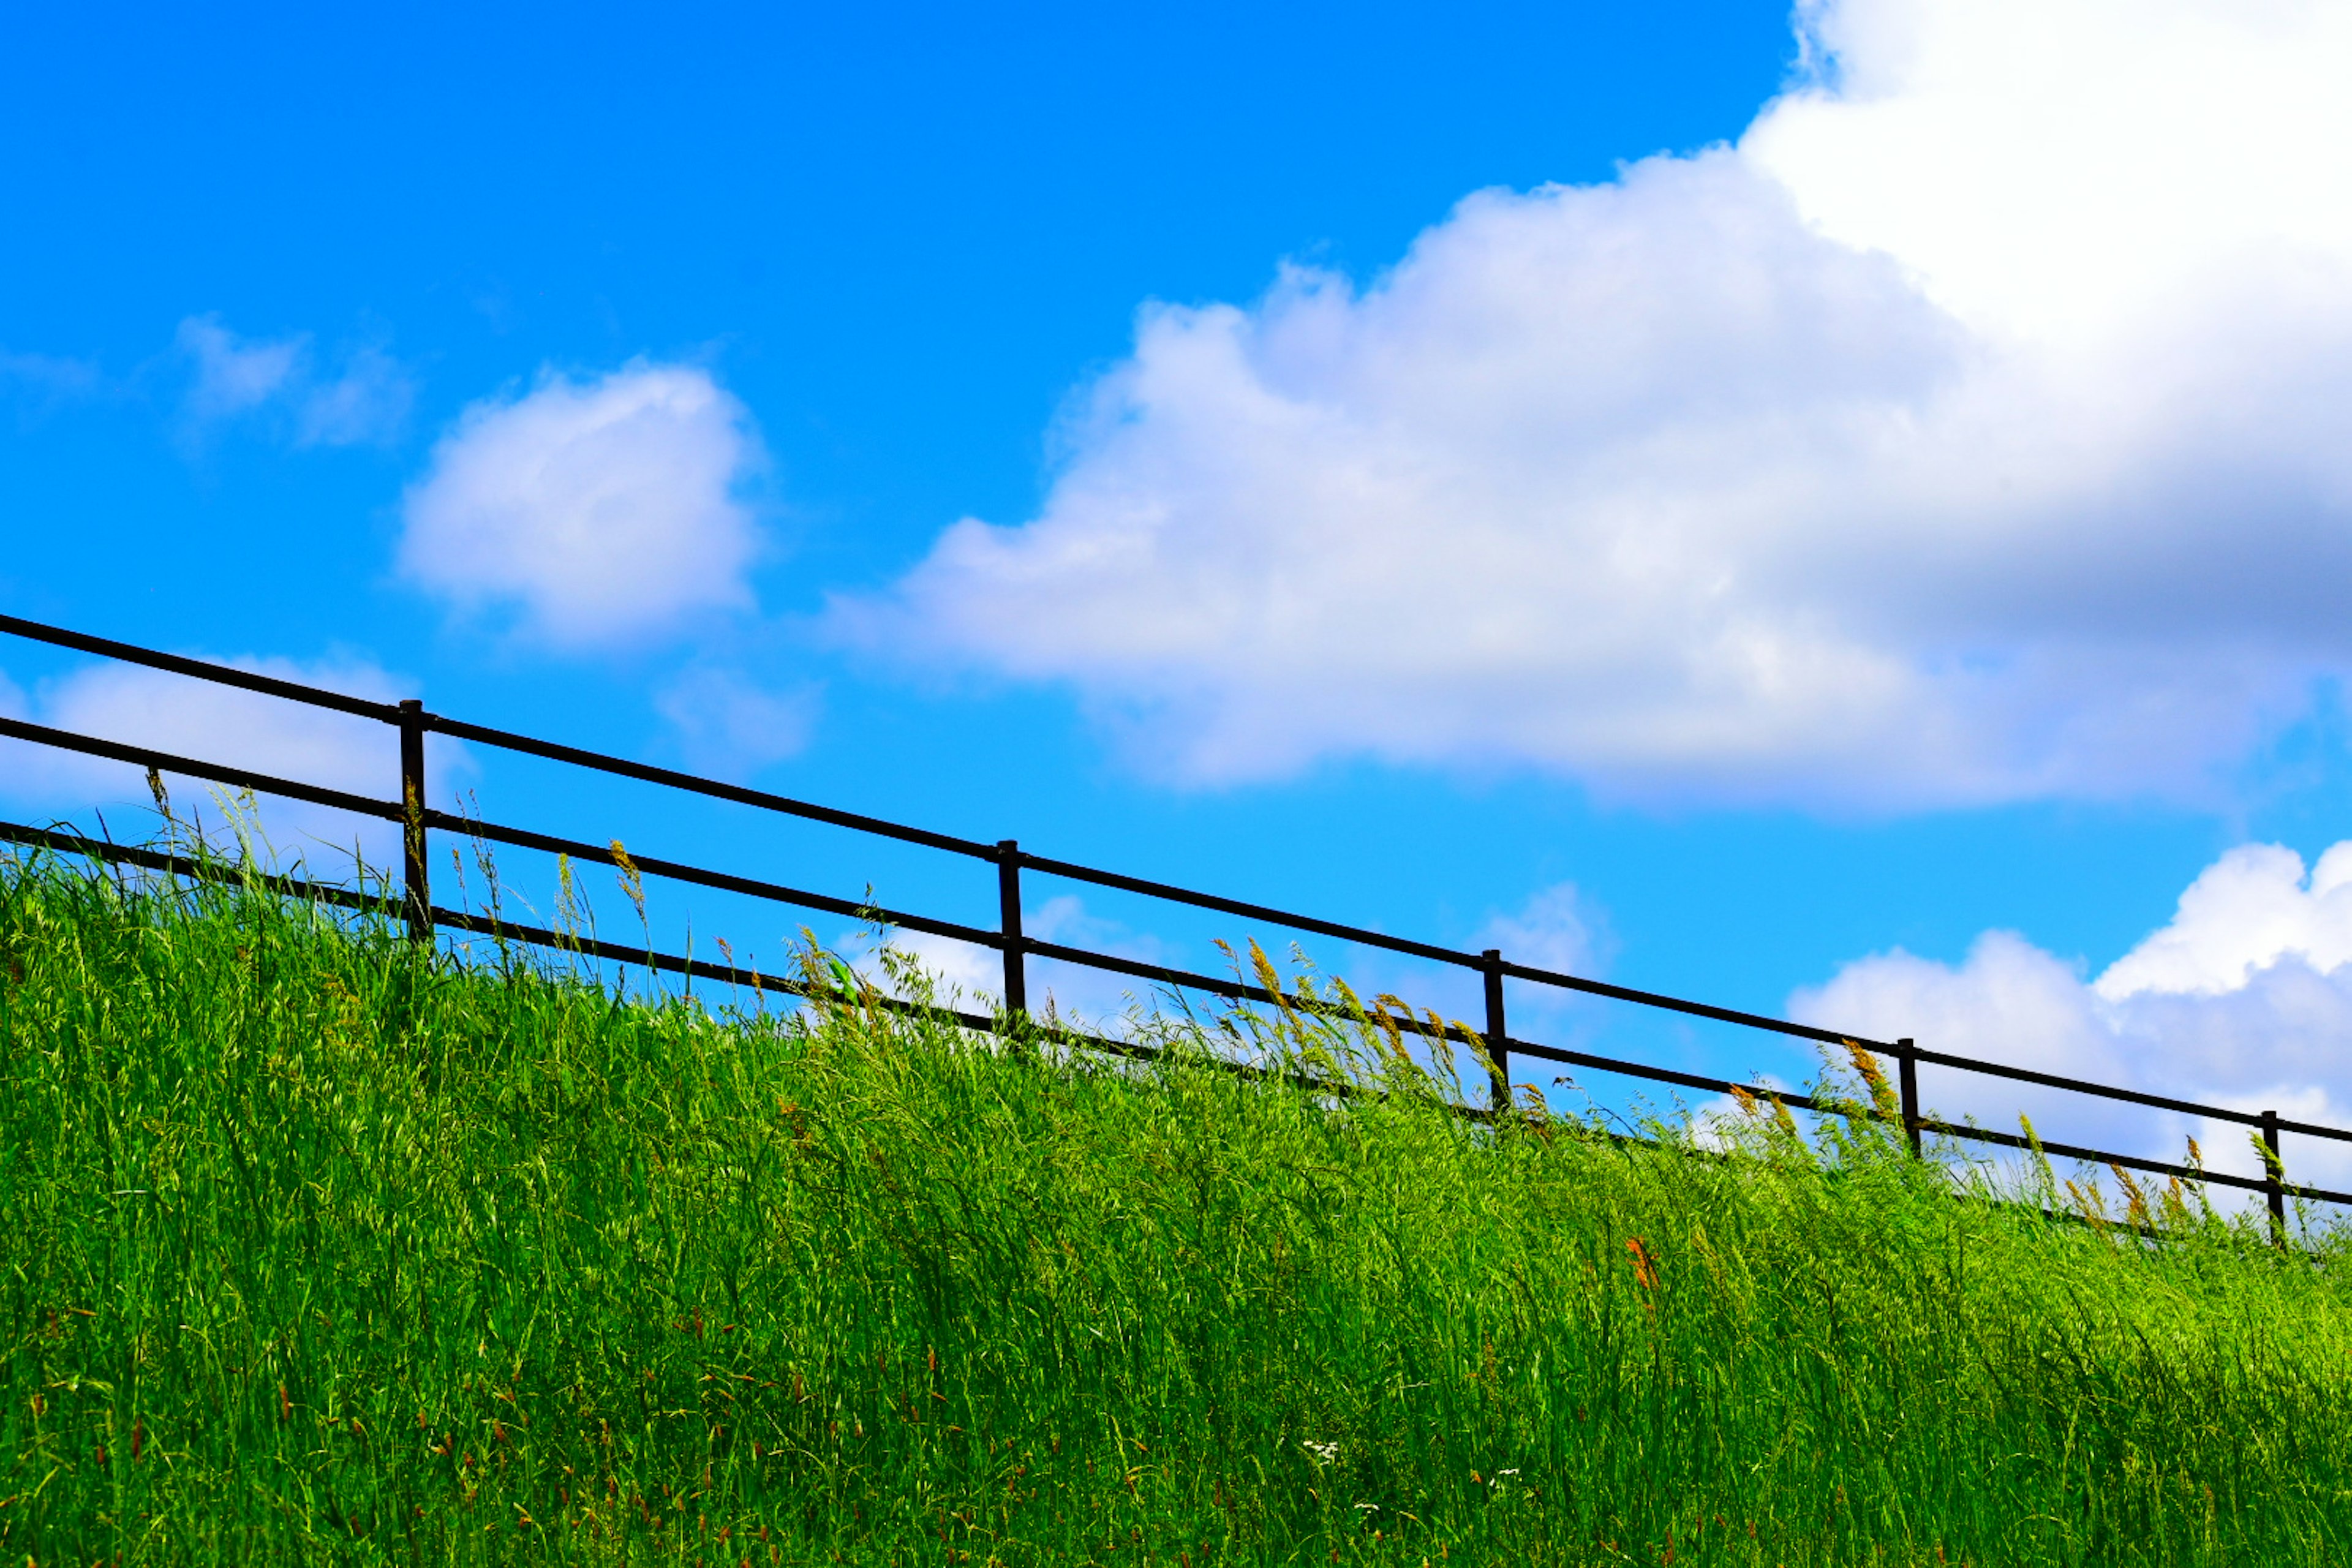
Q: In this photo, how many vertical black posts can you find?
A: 5